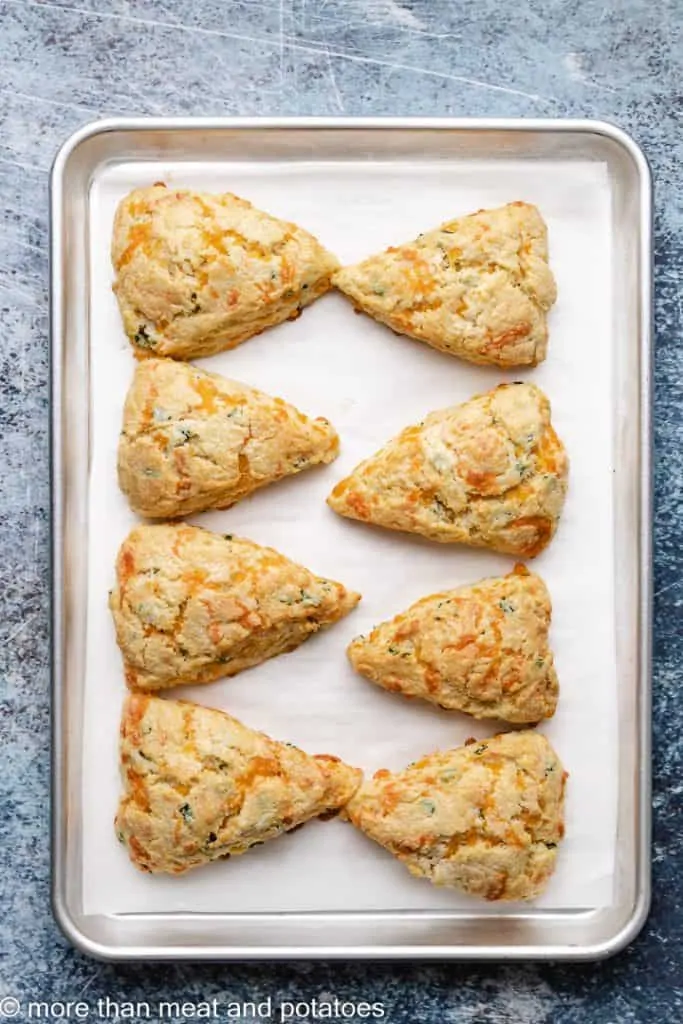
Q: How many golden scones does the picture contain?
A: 8